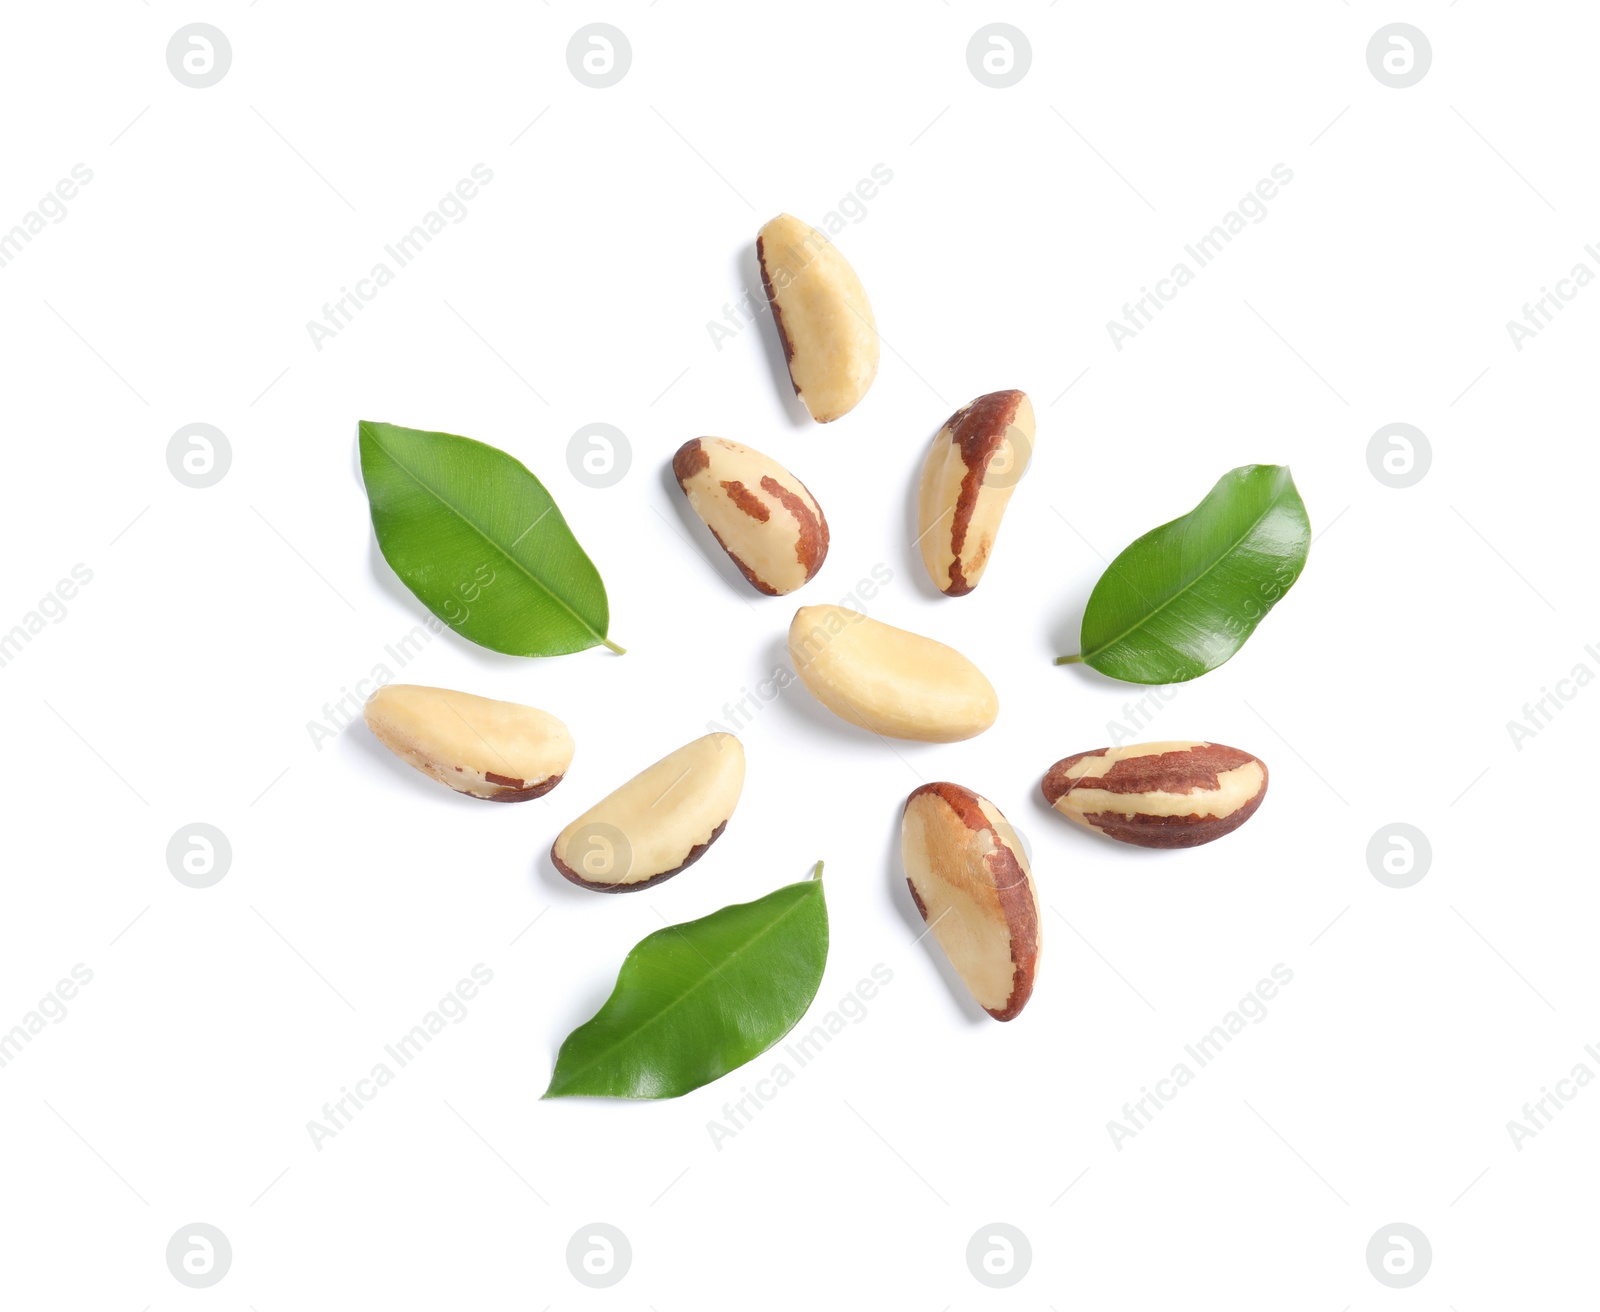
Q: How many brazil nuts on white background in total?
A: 8